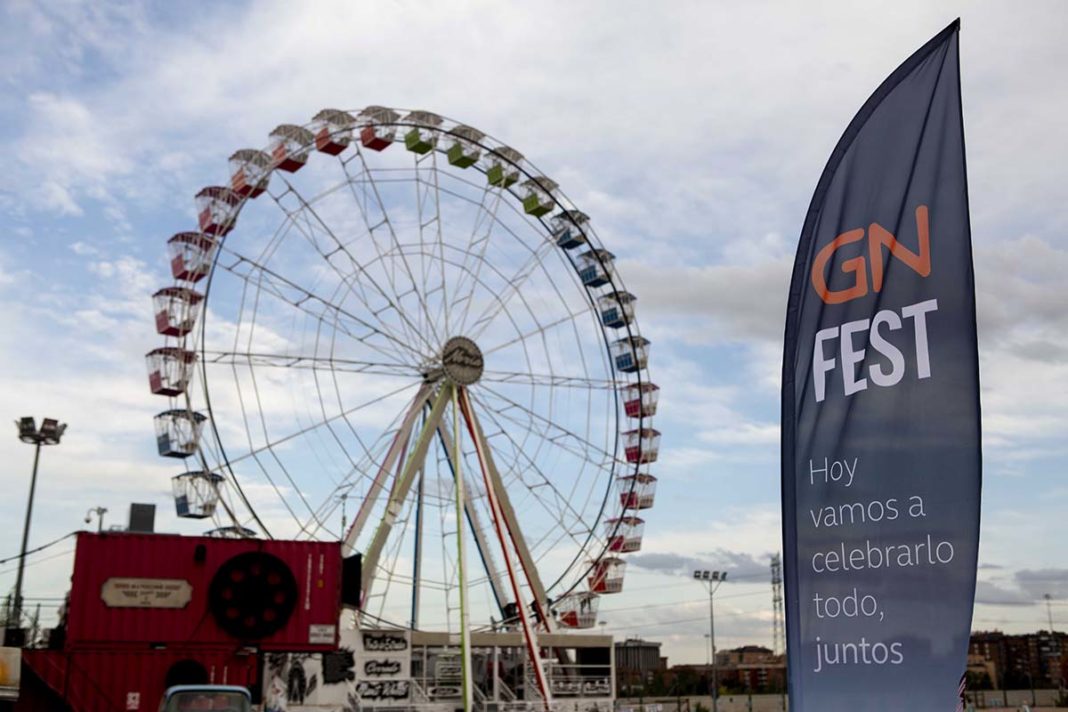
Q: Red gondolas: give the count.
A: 14